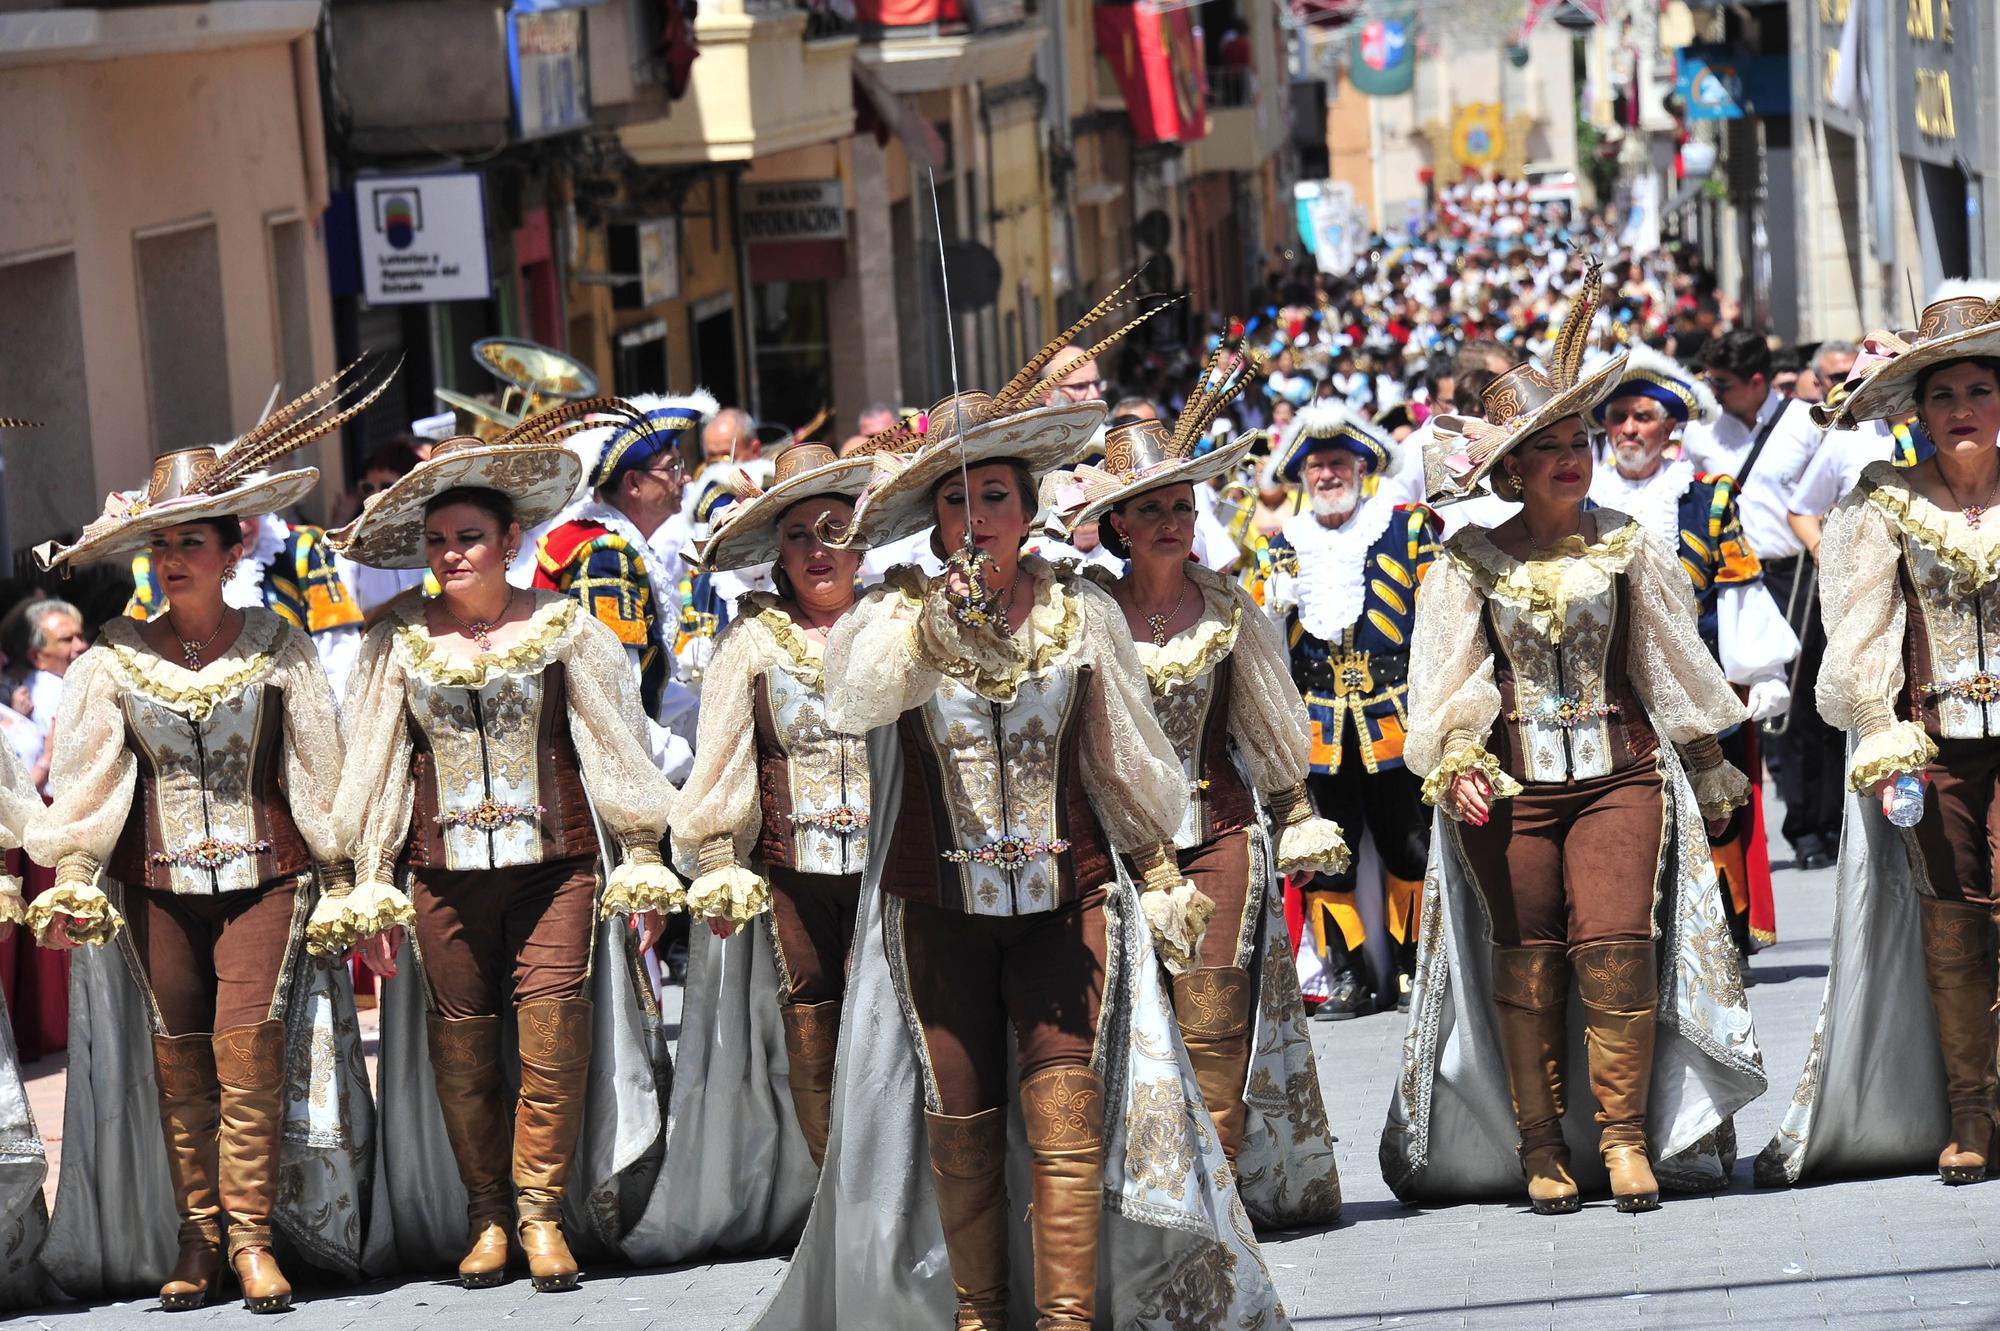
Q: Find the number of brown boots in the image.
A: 11